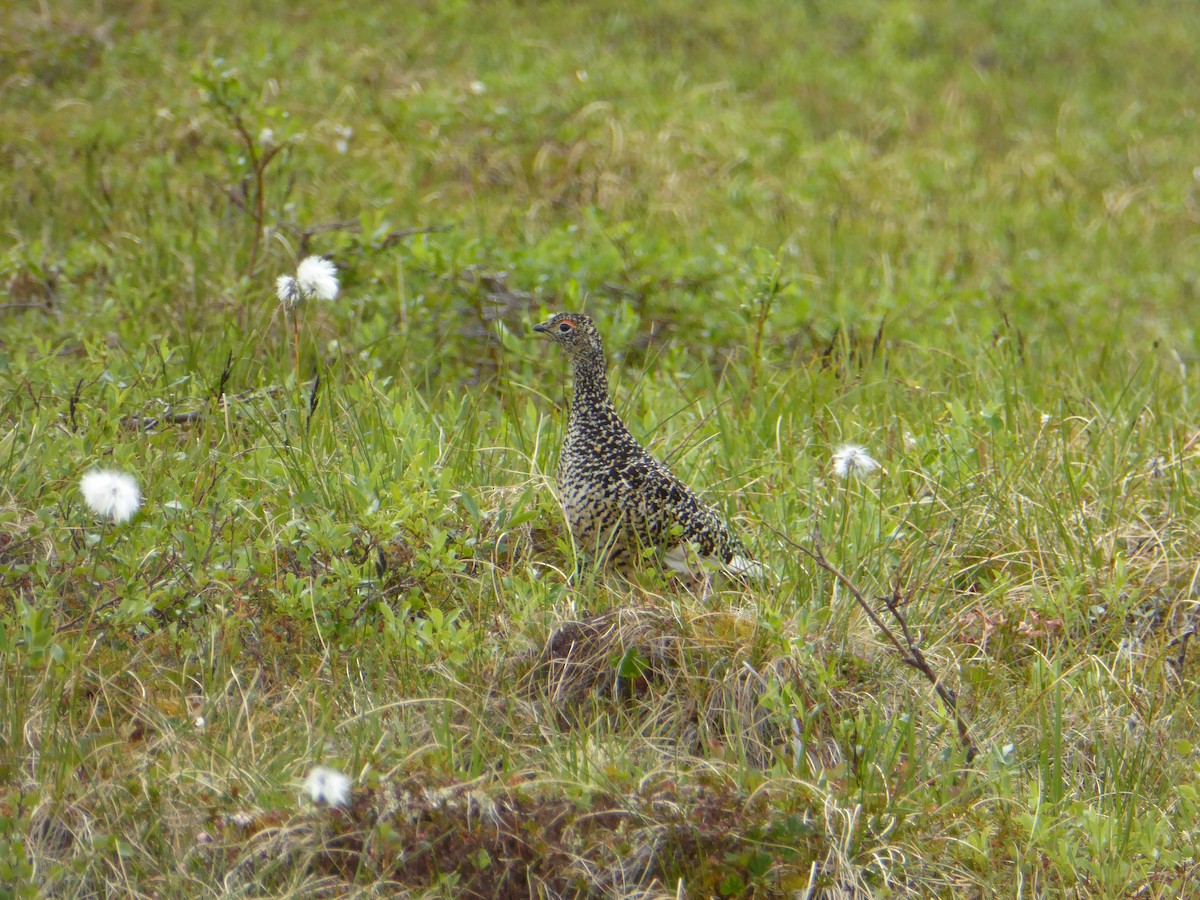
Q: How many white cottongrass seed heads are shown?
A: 5